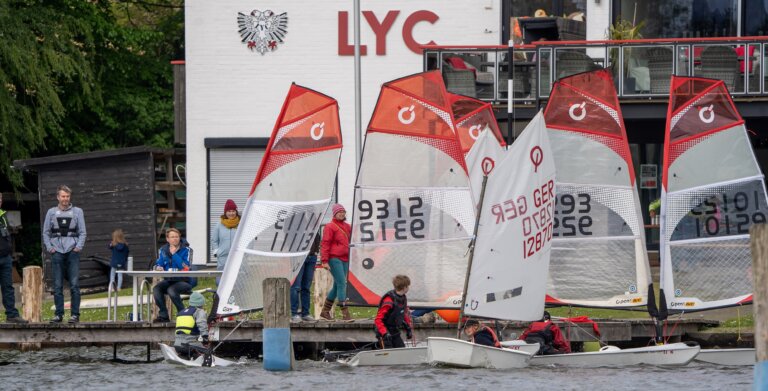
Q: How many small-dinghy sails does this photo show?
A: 7